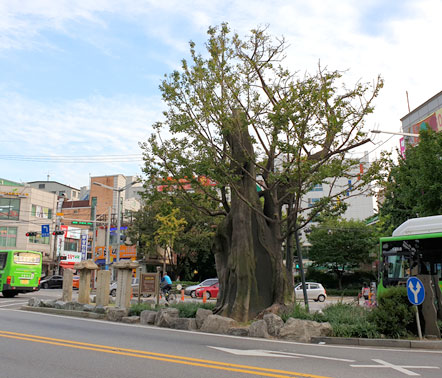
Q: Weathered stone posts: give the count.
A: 4